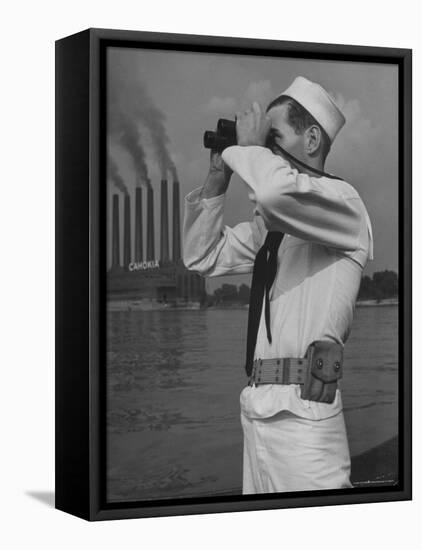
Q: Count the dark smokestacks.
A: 6